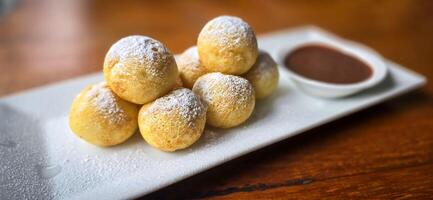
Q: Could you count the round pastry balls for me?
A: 7